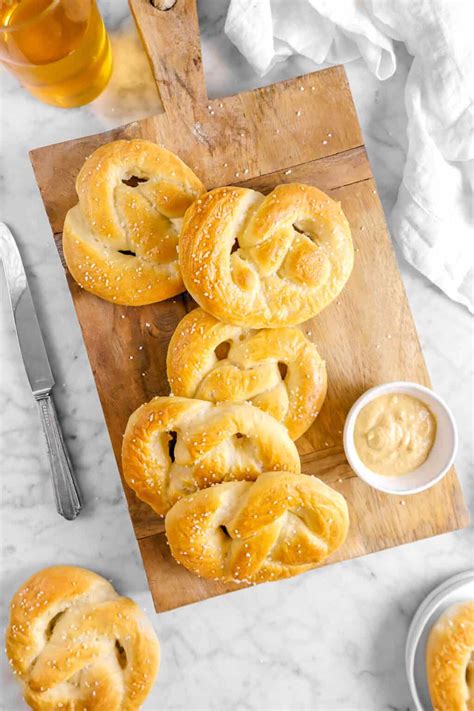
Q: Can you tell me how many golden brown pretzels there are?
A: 7